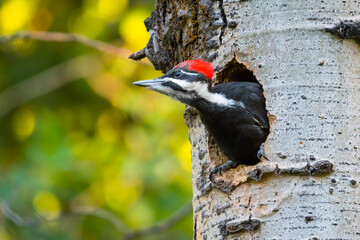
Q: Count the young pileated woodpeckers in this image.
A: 1